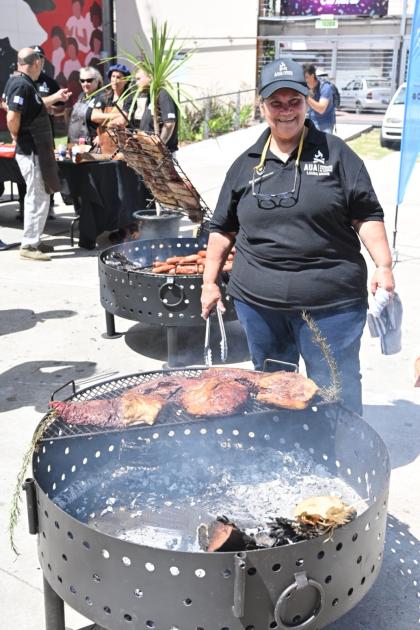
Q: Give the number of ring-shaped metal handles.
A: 2